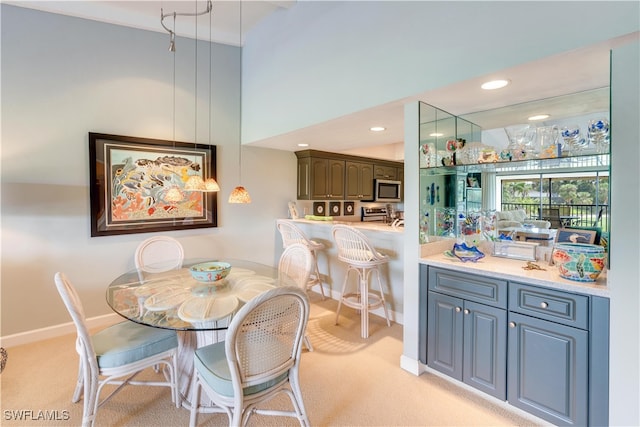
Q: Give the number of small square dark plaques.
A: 3